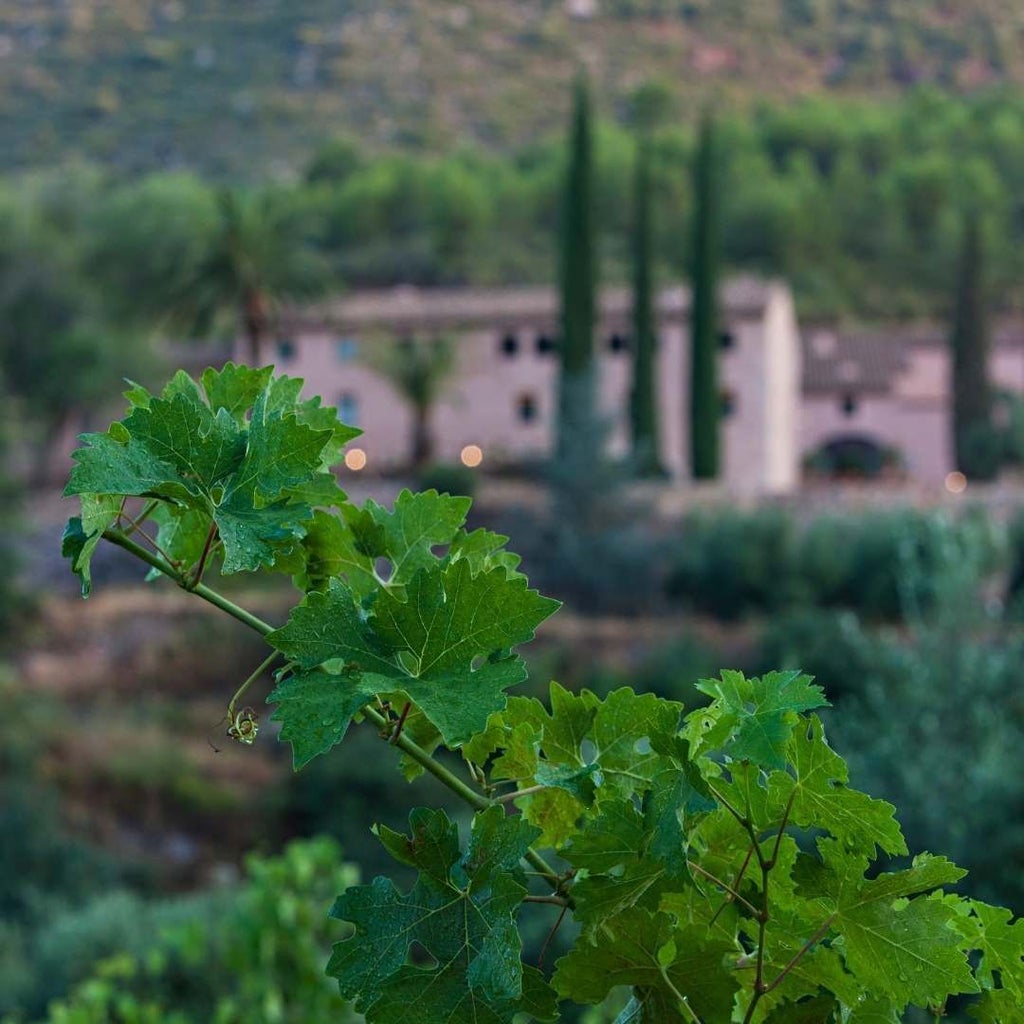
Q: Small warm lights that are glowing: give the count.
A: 3